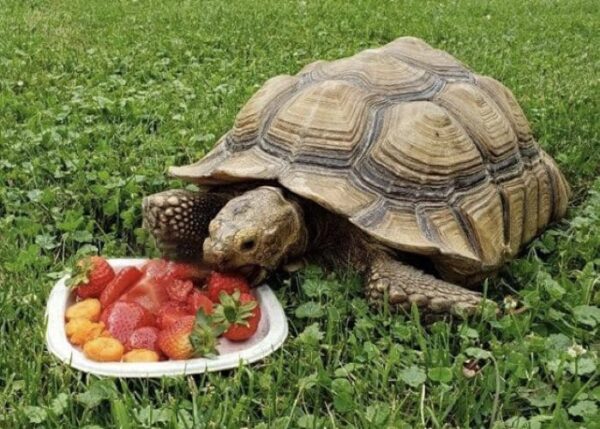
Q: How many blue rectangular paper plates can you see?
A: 0